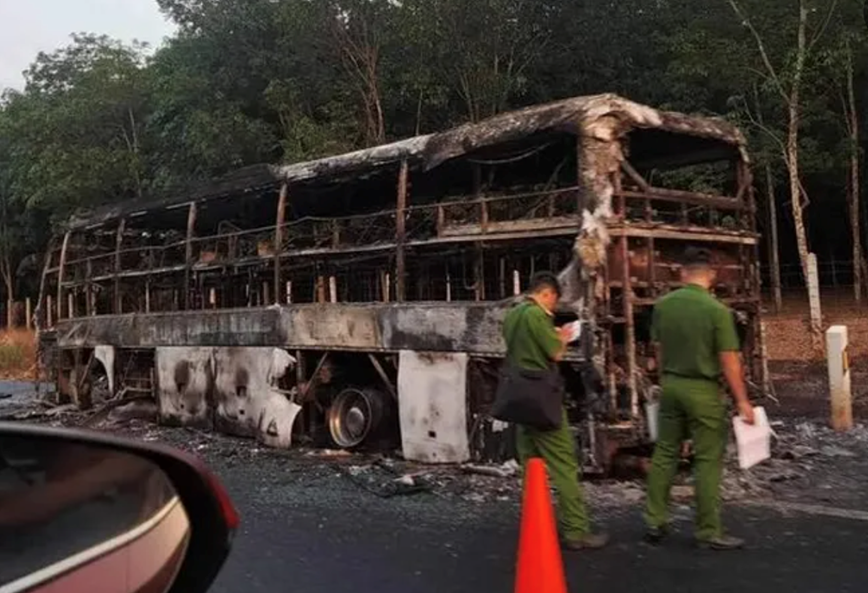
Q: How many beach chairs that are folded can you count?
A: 0